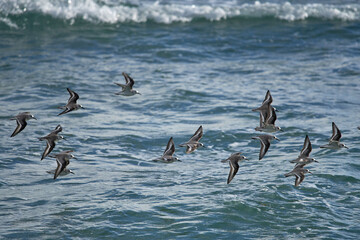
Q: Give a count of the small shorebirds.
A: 15